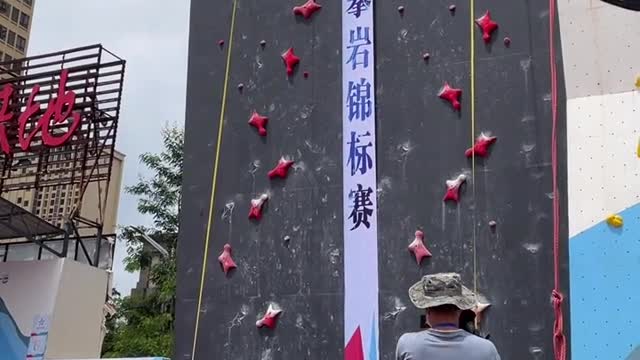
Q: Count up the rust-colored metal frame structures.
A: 1